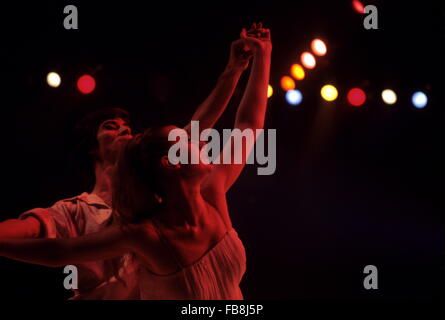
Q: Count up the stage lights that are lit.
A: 13